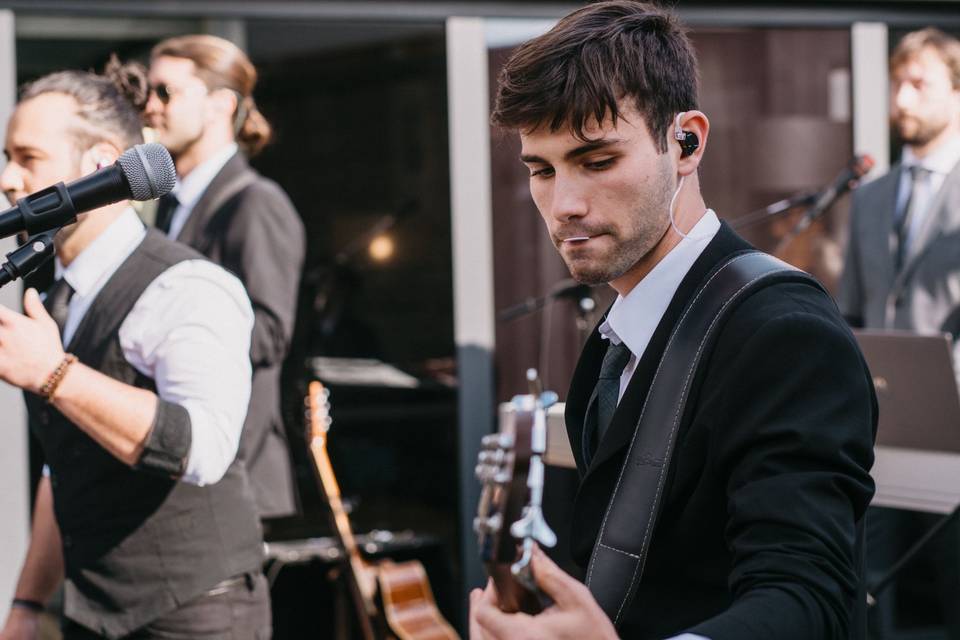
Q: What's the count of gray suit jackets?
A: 2